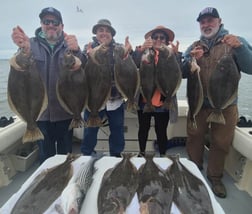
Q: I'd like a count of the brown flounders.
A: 12